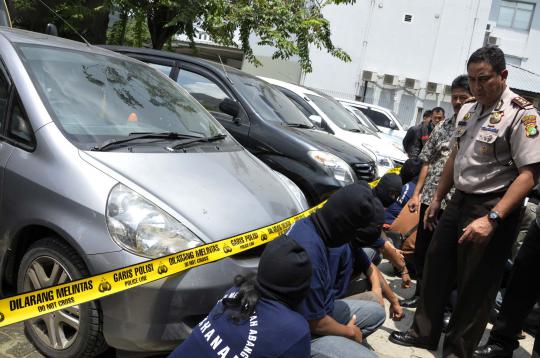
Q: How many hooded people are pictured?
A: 5